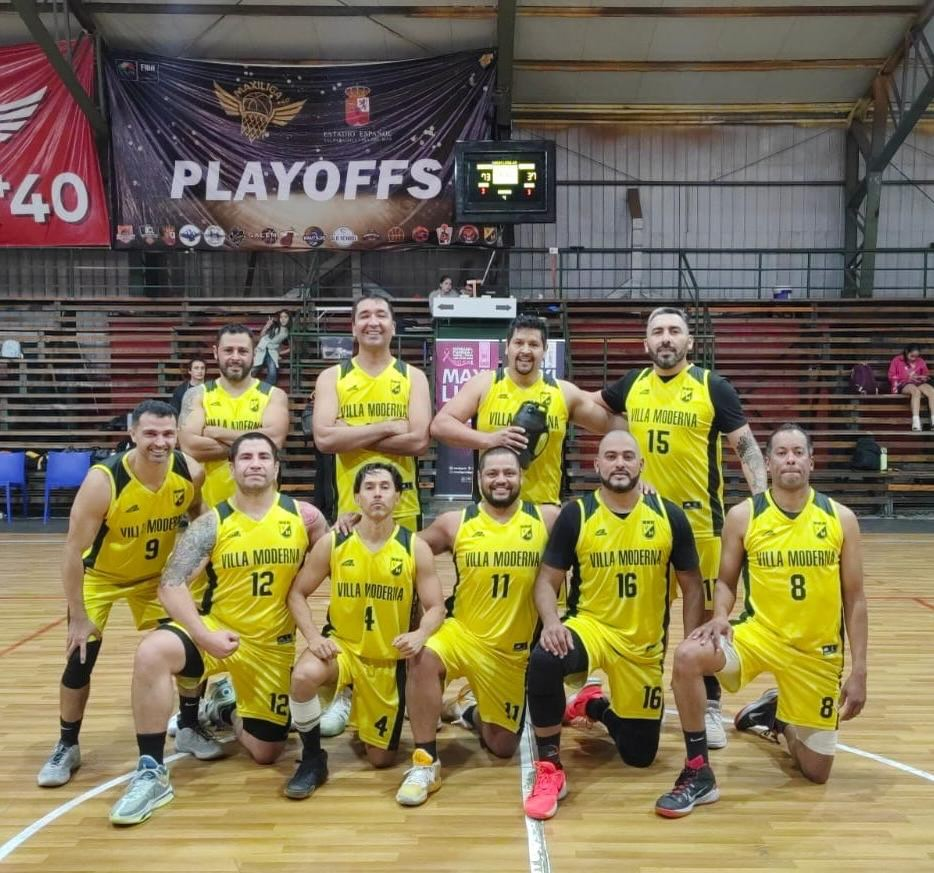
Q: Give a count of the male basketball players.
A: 10